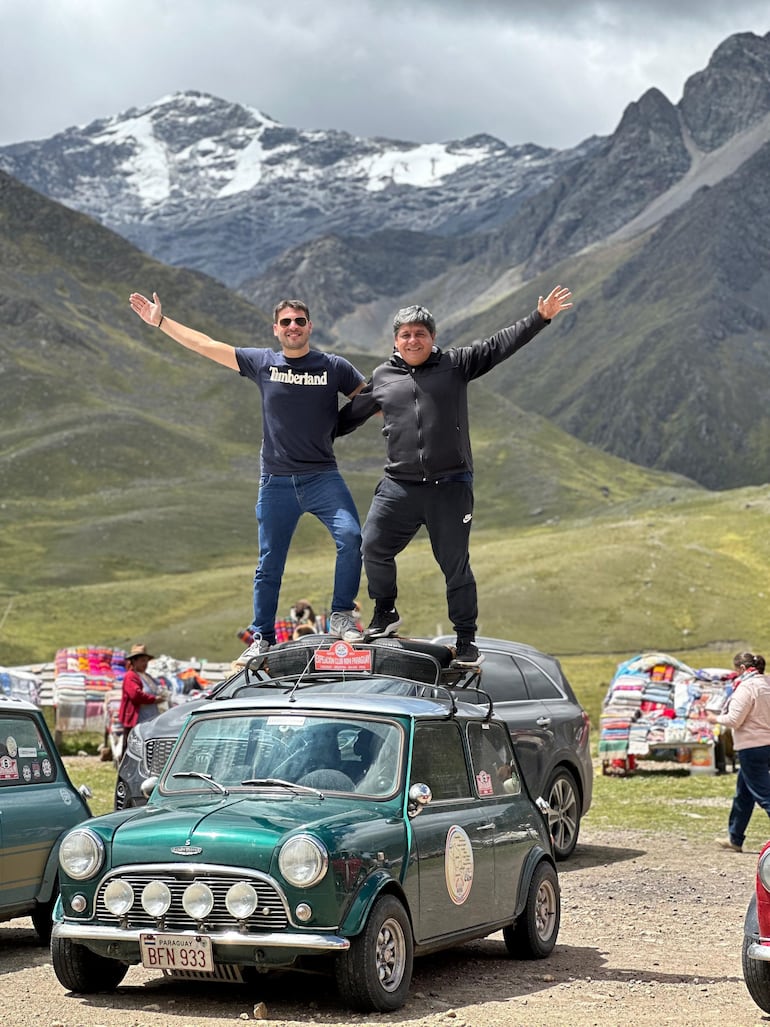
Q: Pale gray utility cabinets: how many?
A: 0